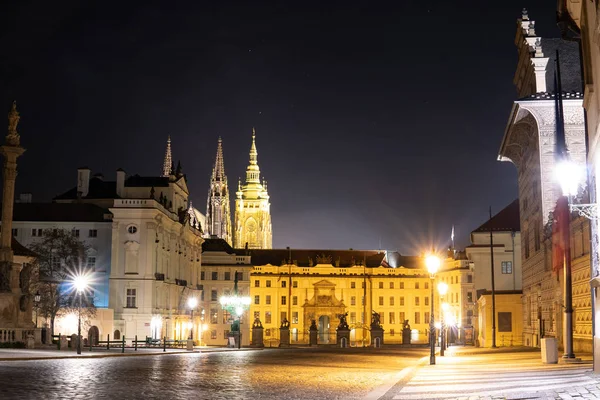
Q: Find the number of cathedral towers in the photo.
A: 3